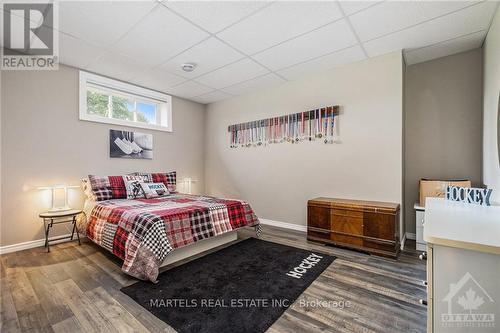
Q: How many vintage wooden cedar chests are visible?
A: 1